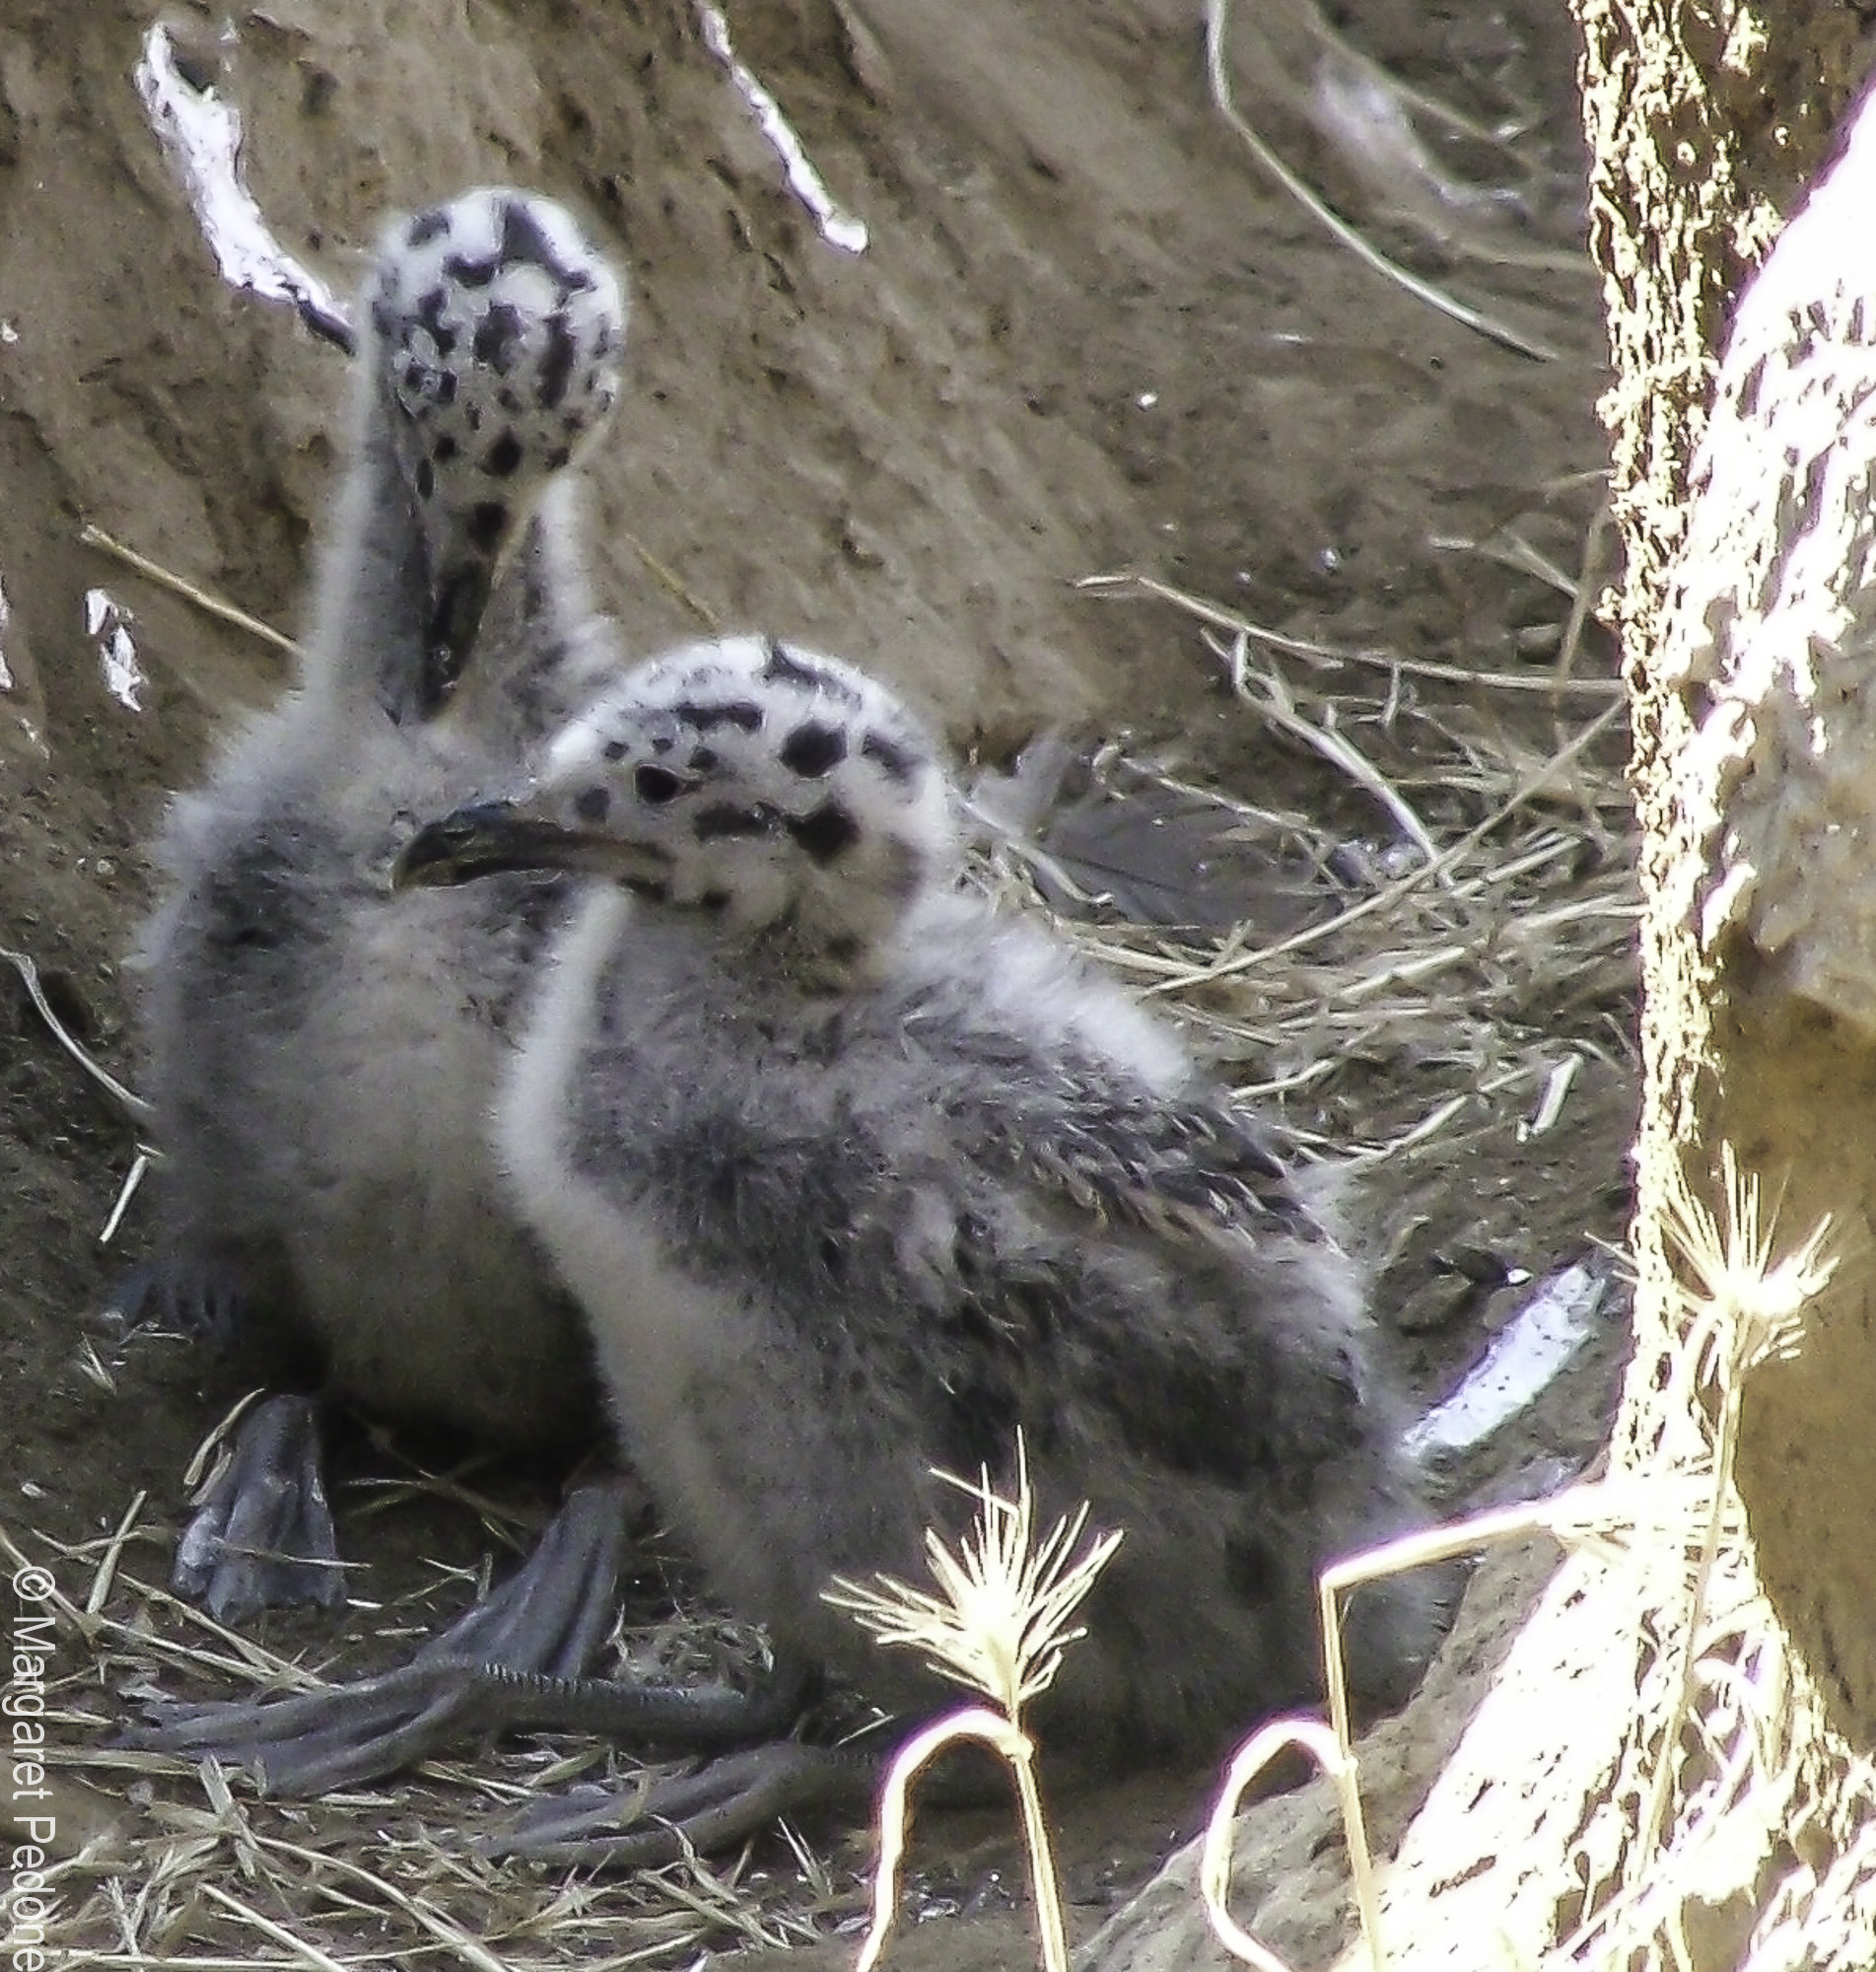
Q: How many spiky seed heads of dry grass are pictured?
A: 2